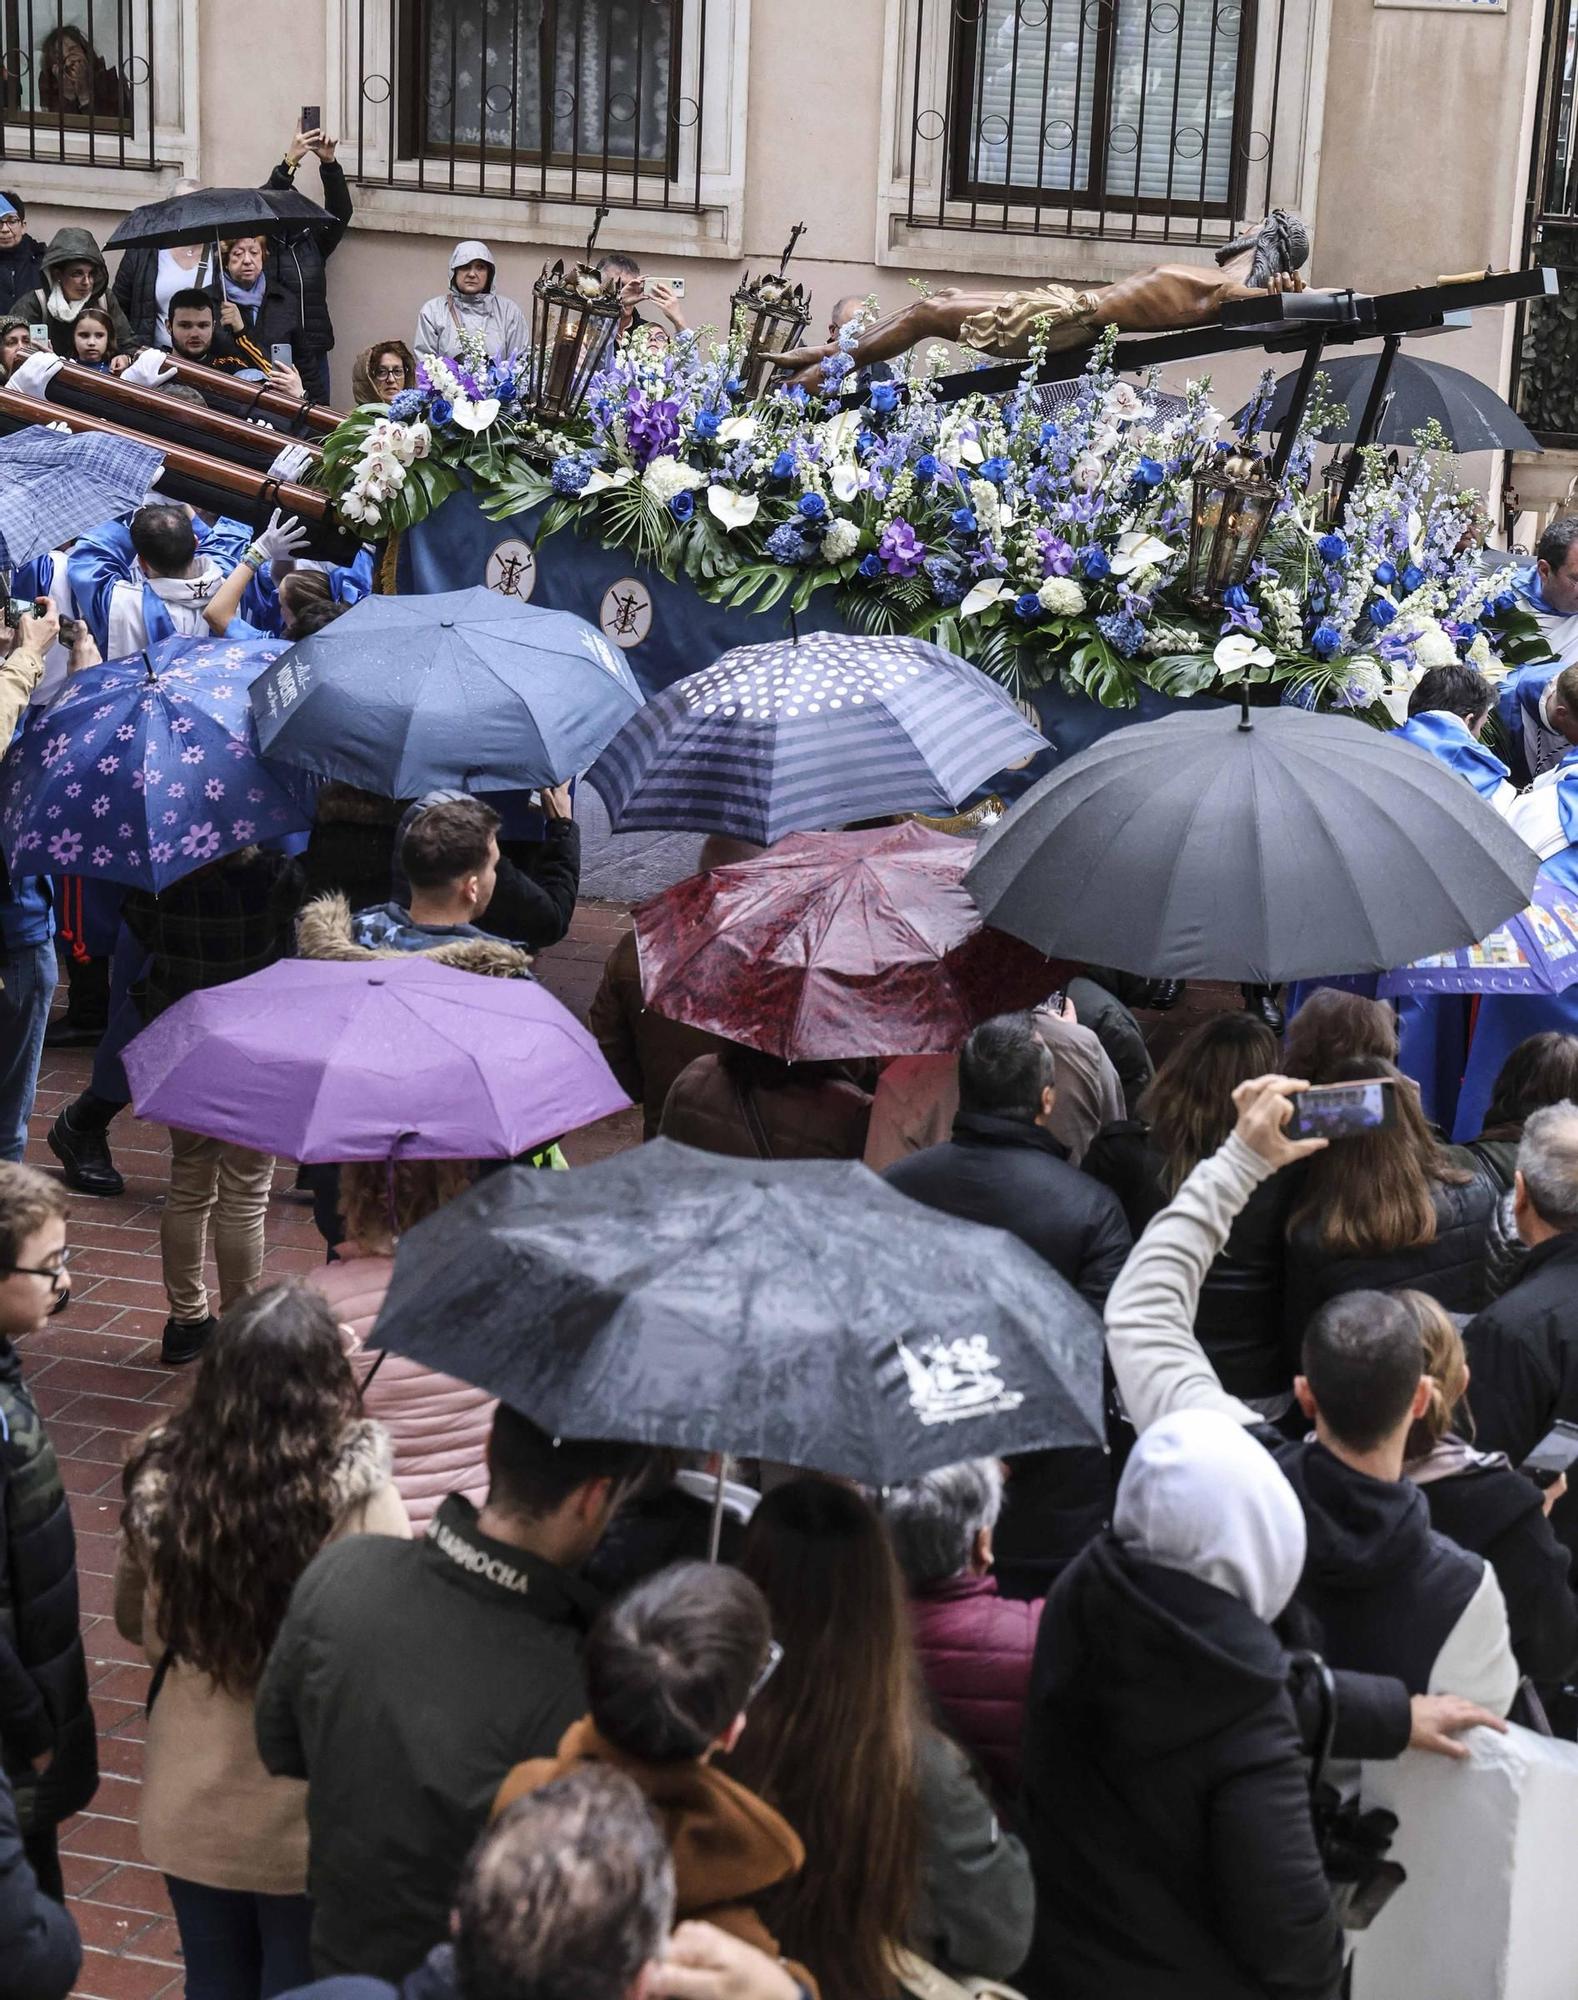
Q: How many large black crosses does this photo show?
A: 1